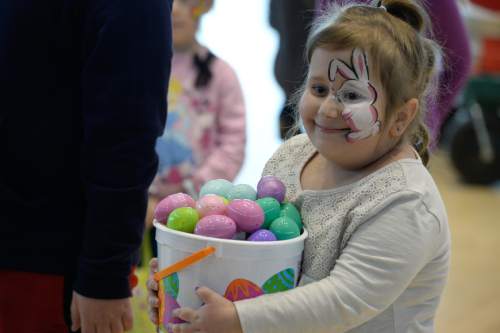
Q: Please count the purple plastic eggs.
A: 2